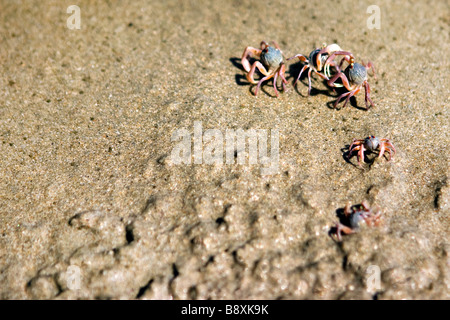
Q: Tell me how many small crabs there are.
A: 5